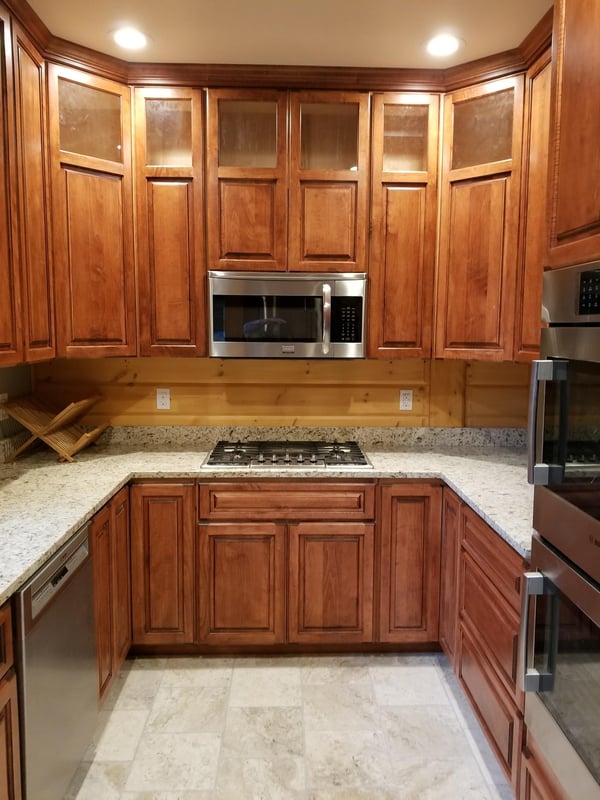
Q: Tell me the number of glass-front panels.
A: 6